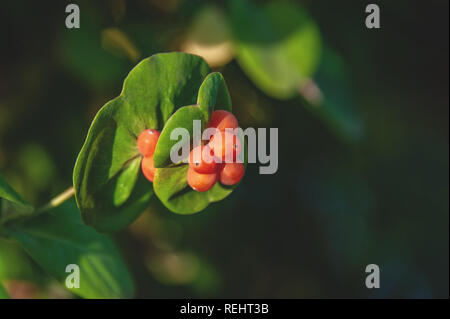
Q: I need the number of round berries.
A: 7